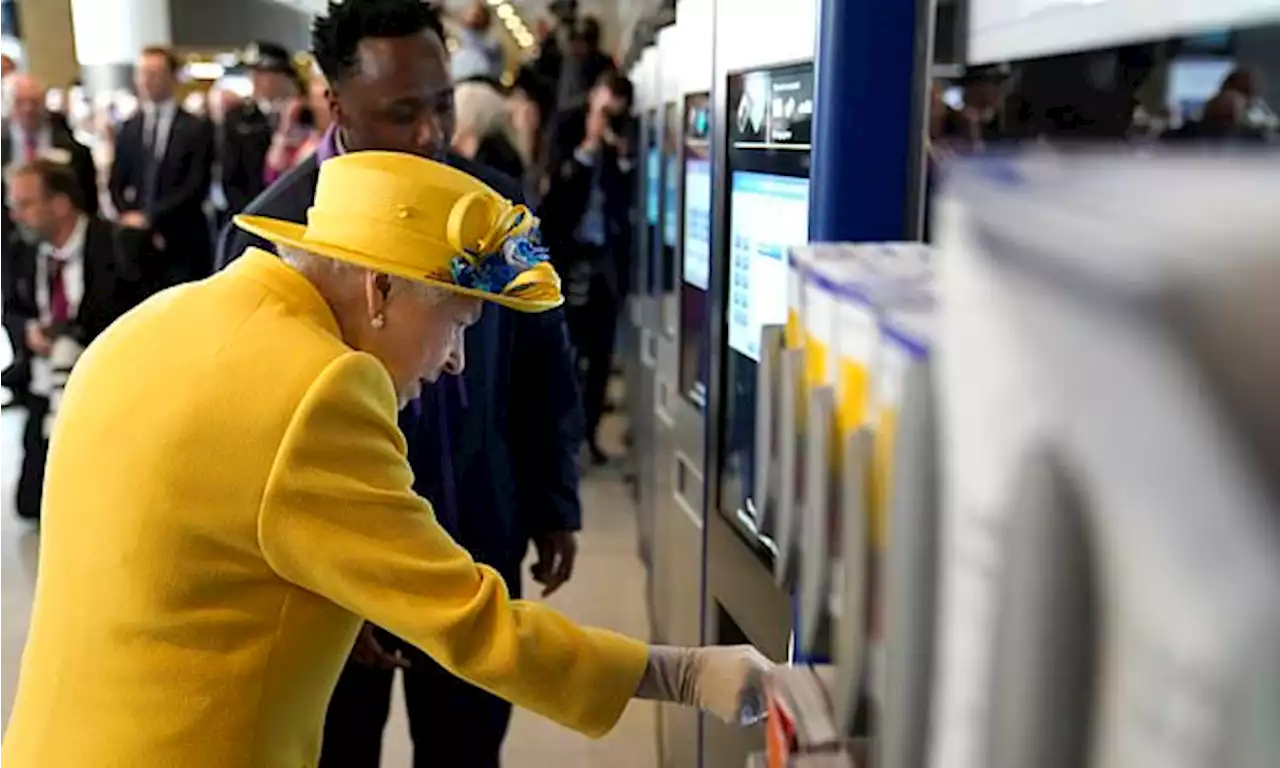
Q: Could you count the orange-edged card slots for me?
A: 1